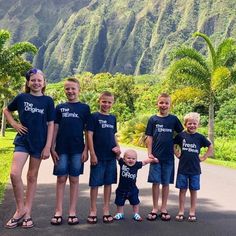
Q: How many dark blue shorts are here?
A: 6